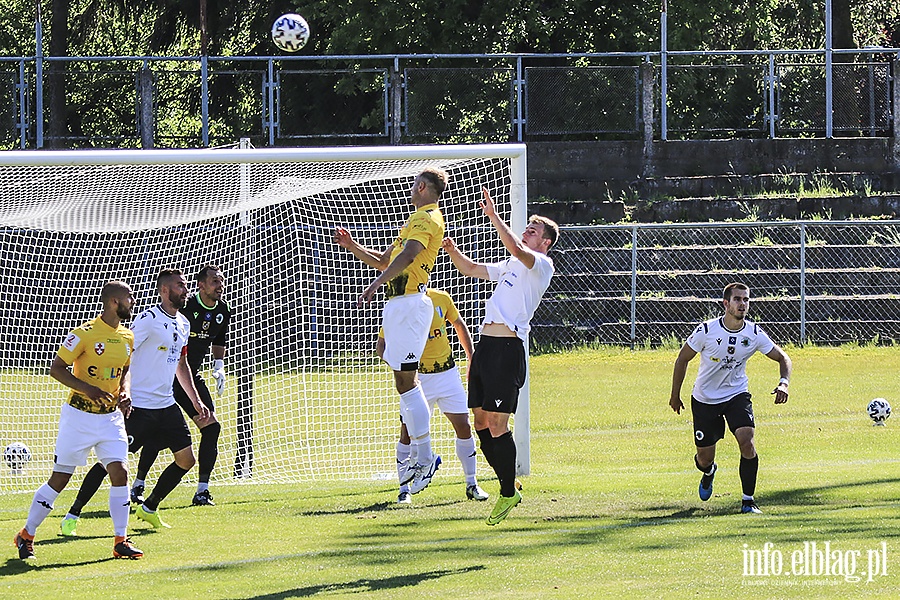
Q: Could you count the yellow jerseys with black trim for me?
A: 3